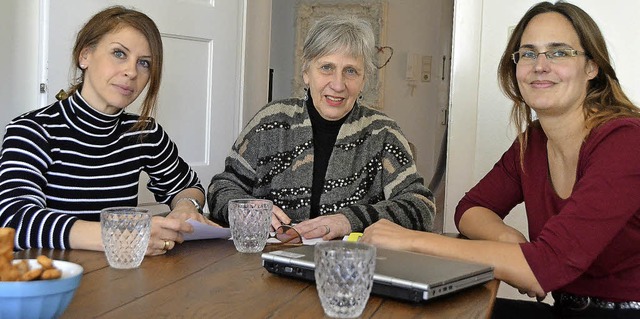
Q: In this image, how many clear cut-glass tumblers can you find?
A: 3